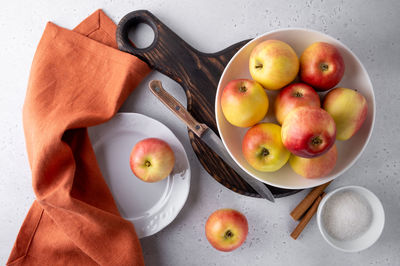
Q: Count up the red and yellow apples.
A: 10